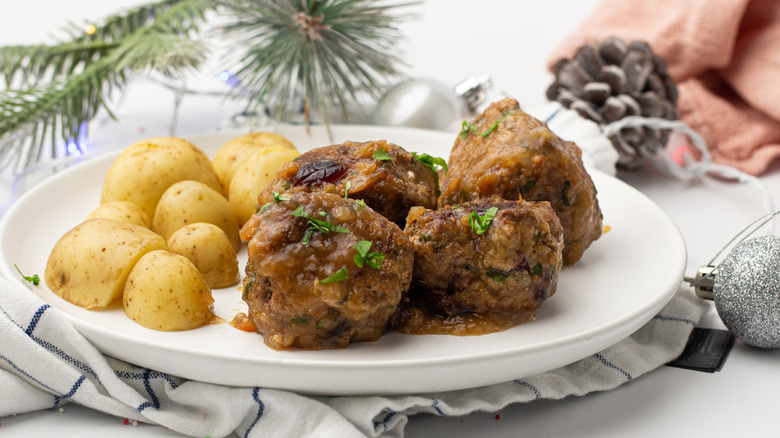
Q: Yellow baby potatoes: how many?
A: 8